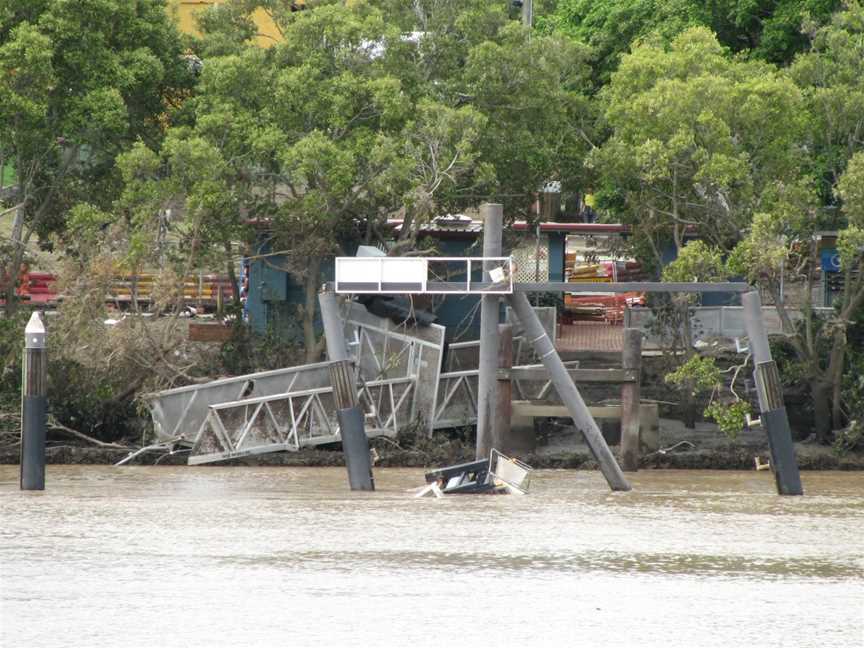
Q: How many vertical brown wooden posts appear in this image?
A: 2